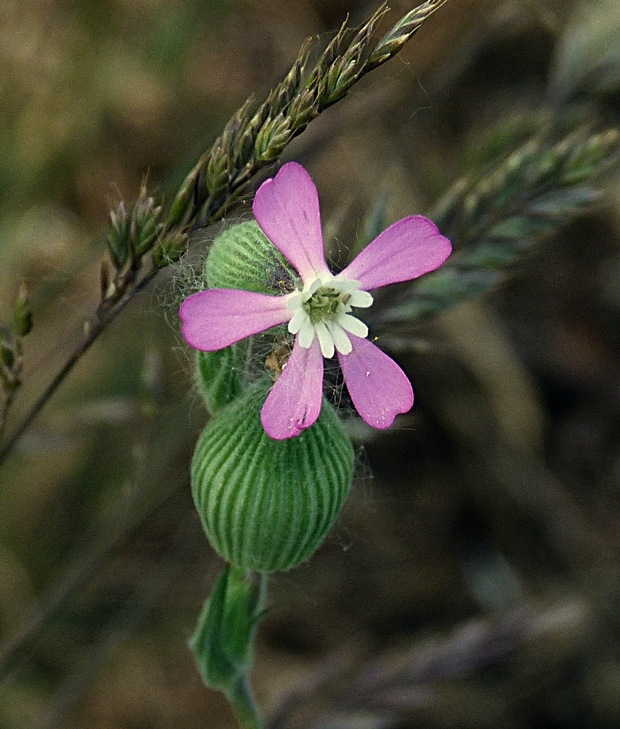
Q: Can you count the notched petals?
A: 5